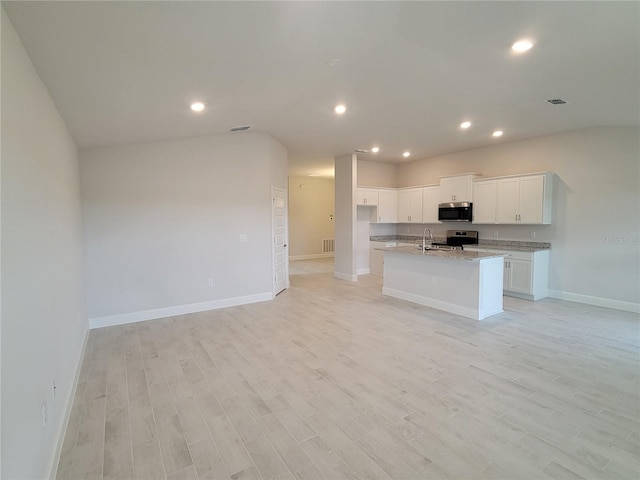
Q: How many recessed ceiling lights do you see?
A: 7